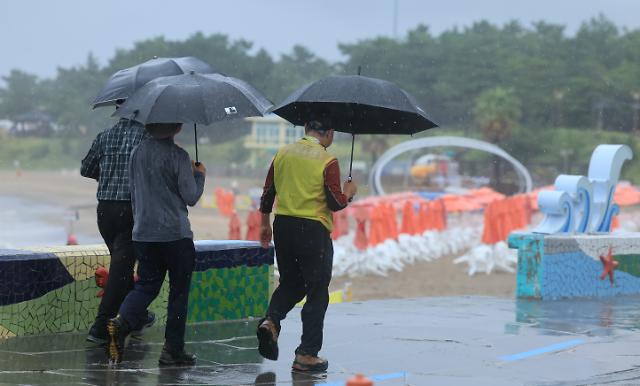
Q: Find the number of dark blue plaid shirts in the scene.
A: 1